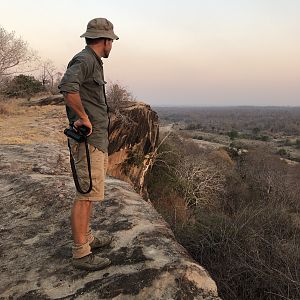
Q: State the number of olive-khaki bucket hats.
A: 1